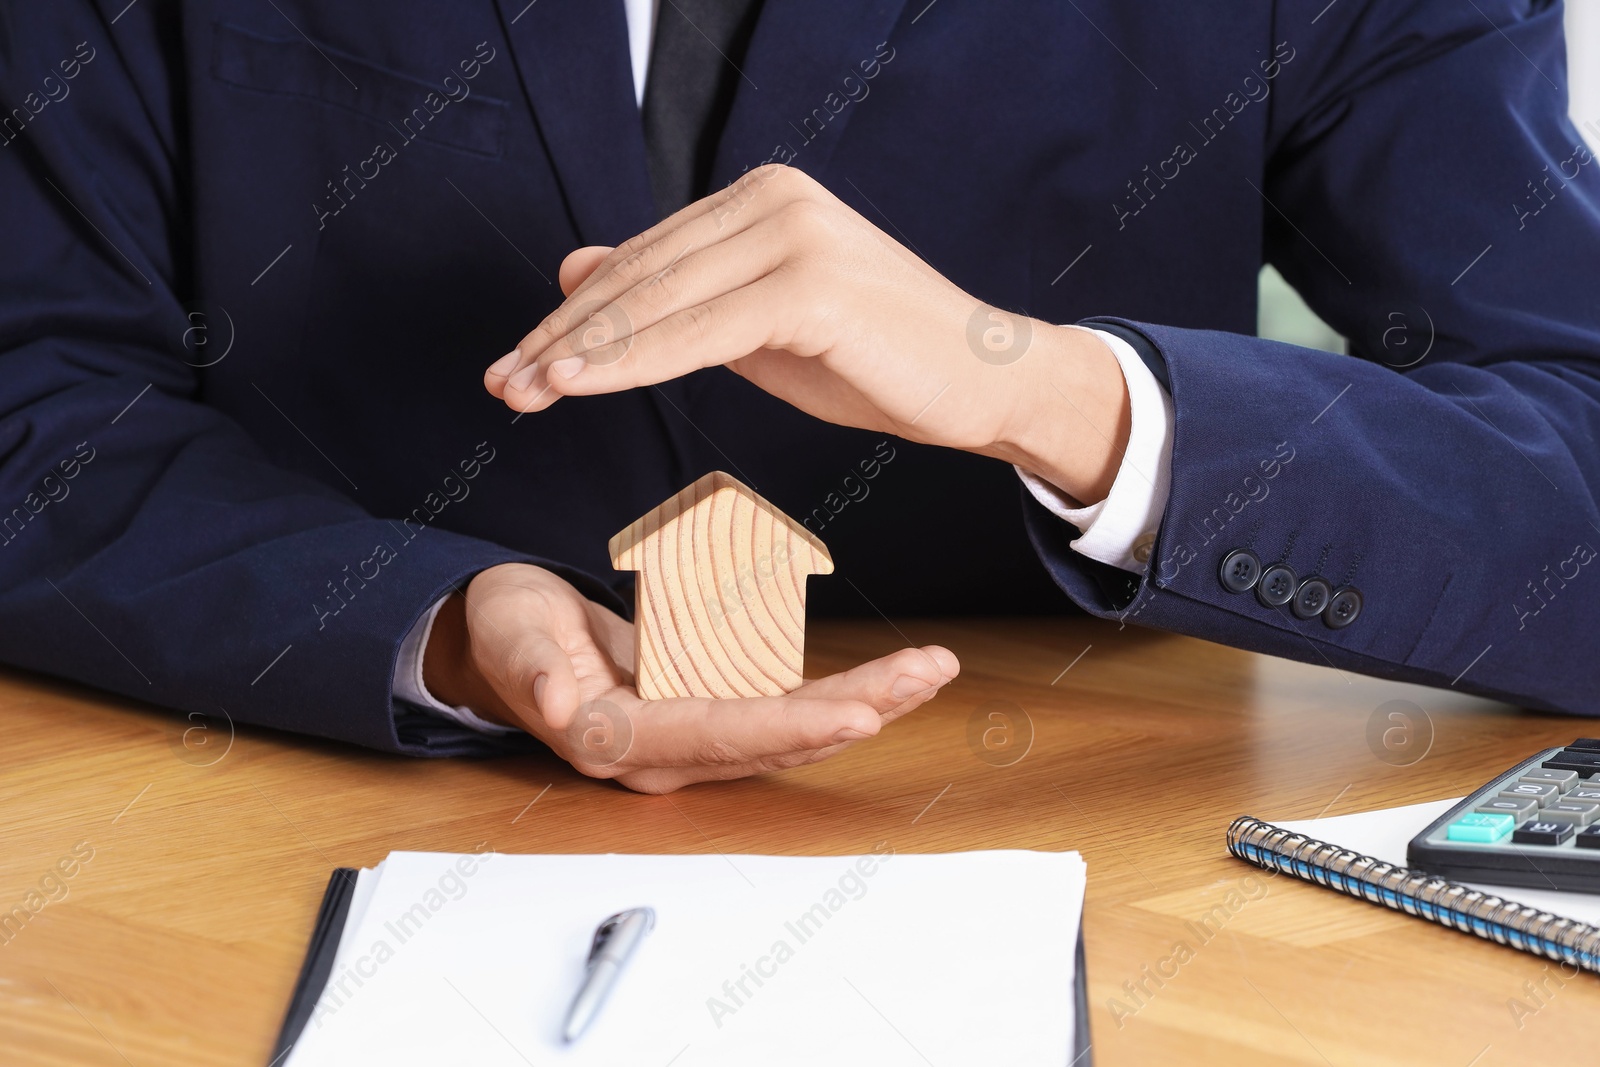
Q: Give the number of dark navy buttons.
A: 4